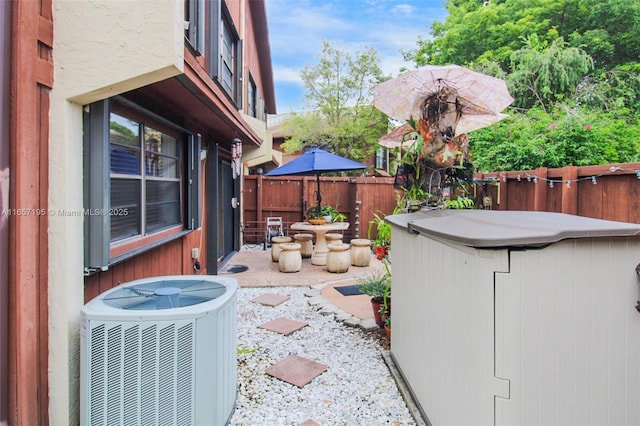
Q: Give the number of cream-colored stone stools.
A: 6